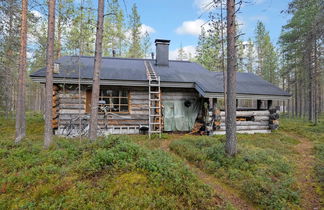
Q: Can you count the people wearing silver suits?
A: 0